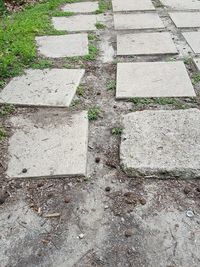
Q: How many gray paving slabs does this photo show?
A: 14